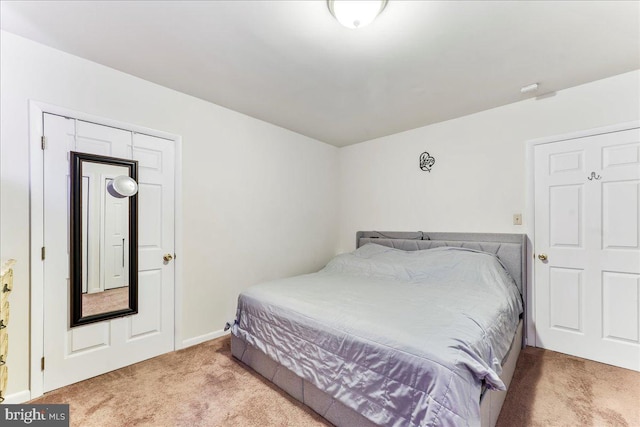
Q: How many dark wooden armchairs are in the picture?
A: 0